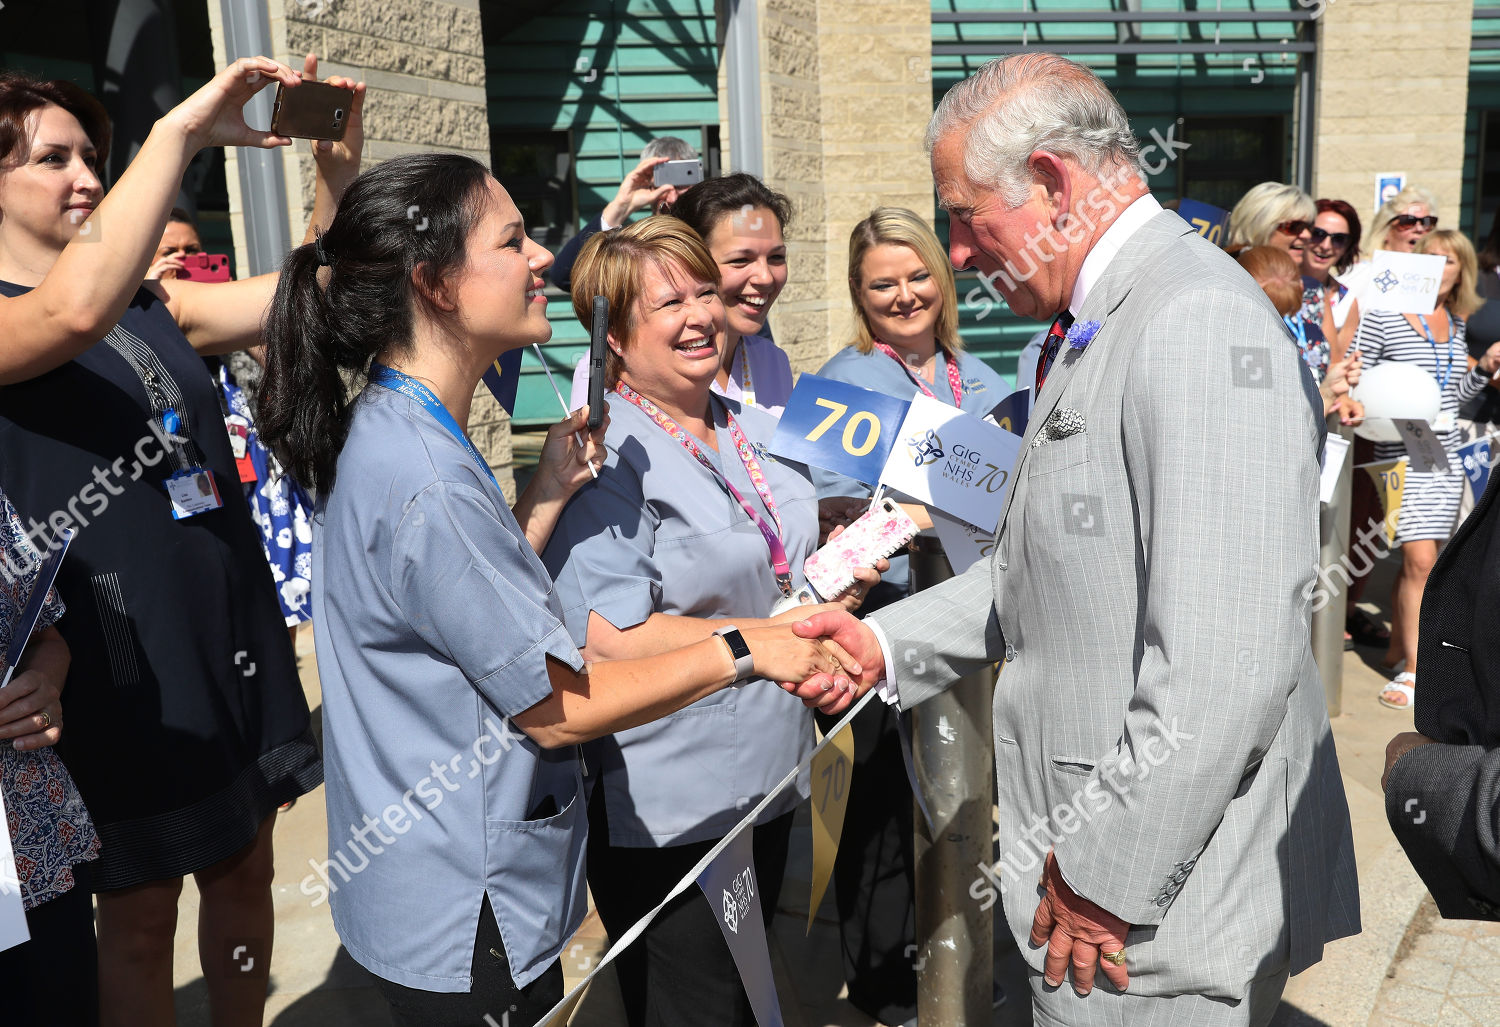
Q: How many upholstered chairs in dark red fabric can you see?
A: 0